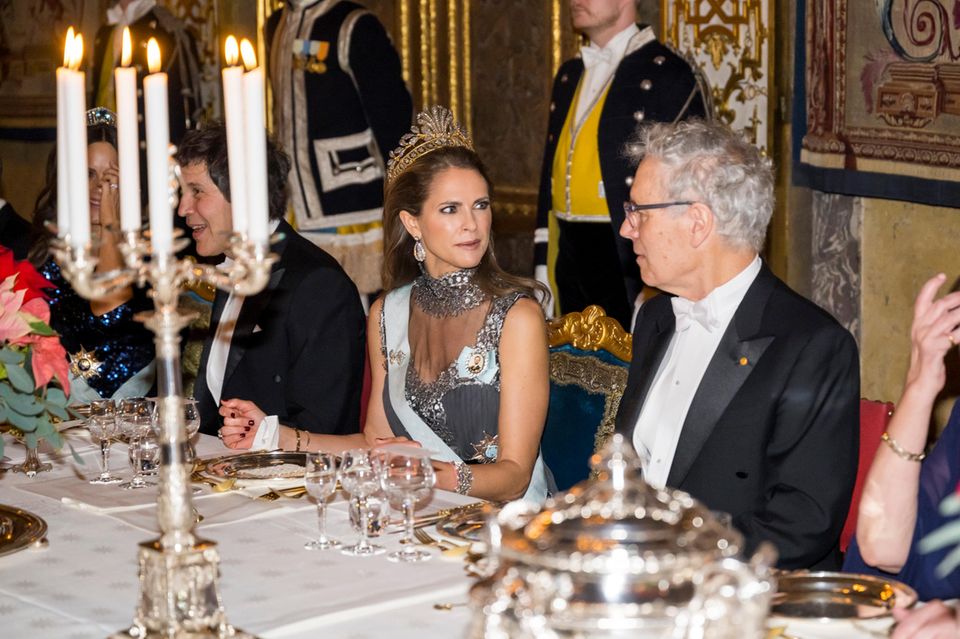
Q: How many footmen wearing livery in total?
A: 3